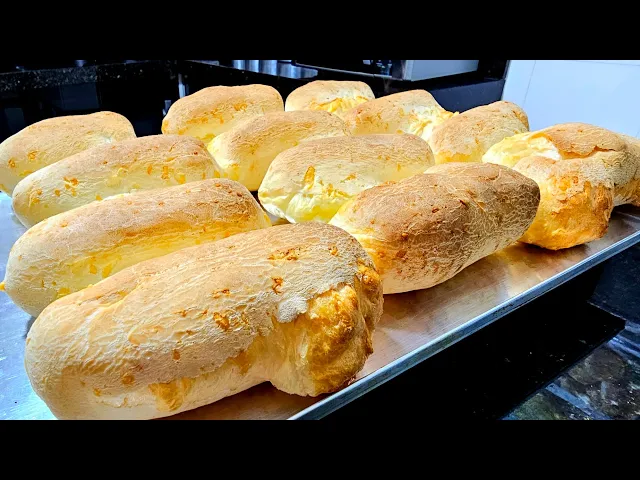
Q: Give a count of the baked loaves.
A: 12